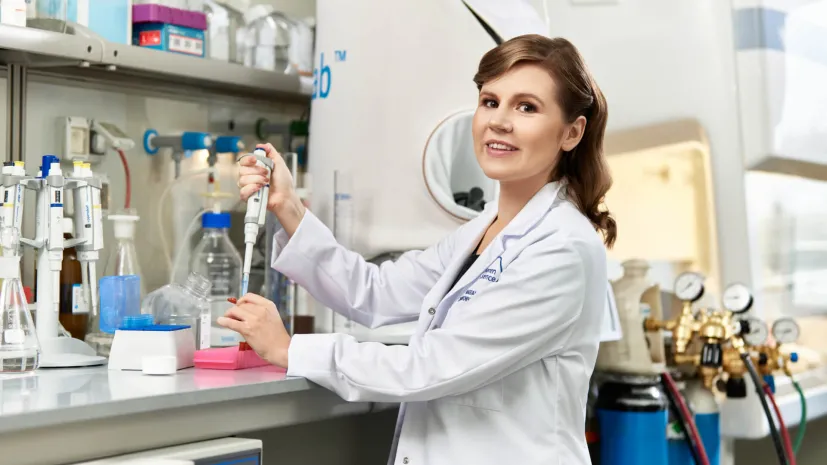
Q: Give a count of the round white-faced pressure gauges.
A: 4